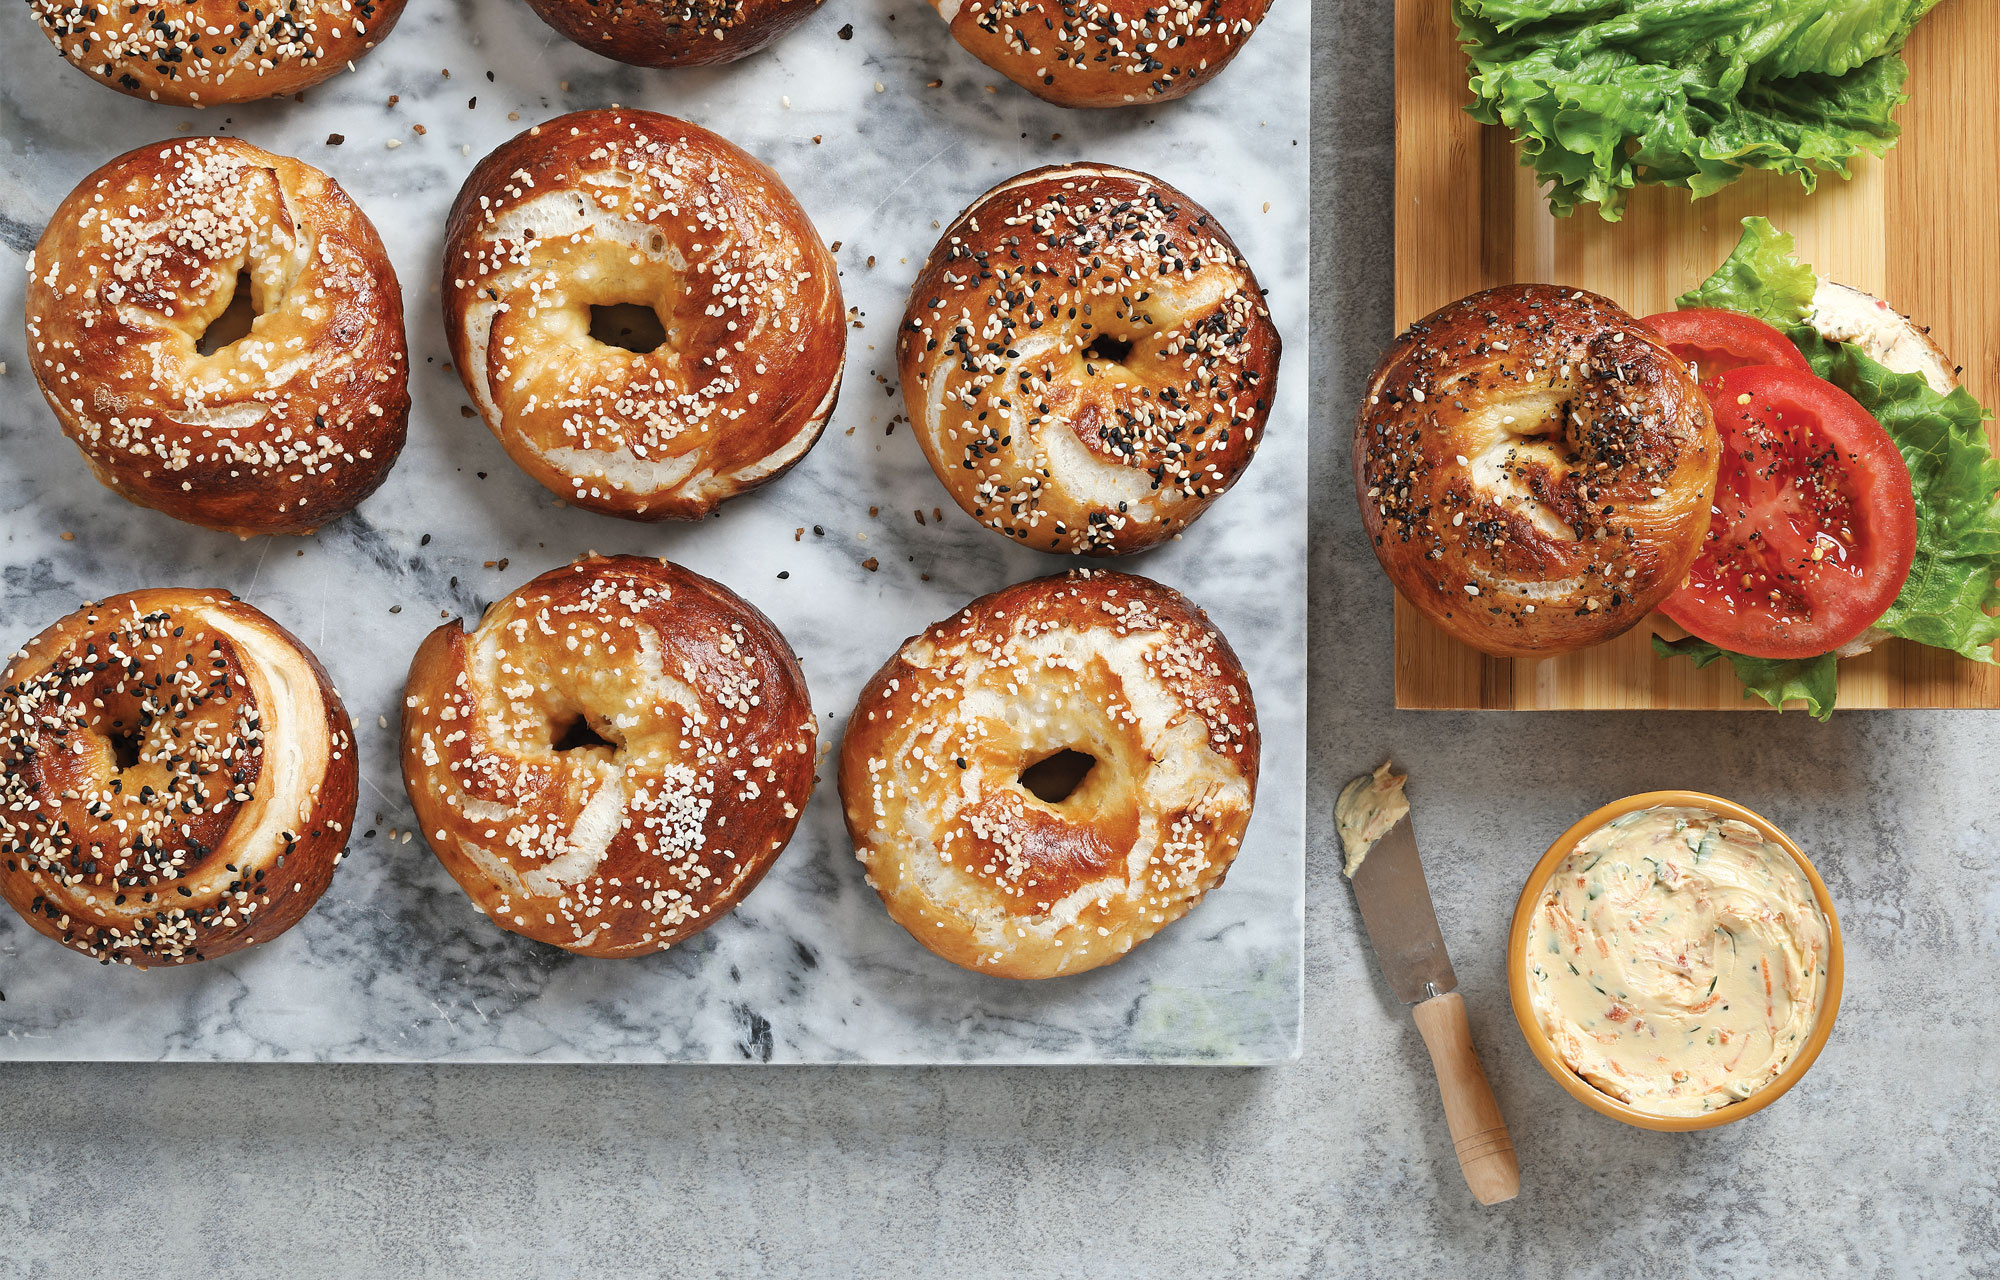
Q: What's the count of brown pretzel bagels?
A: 10